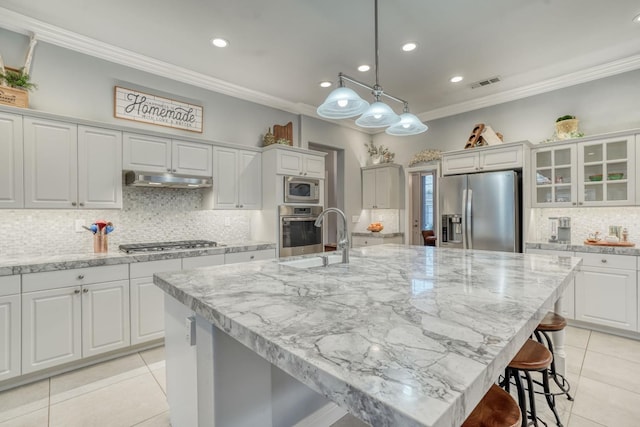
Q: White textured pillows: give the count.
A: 0